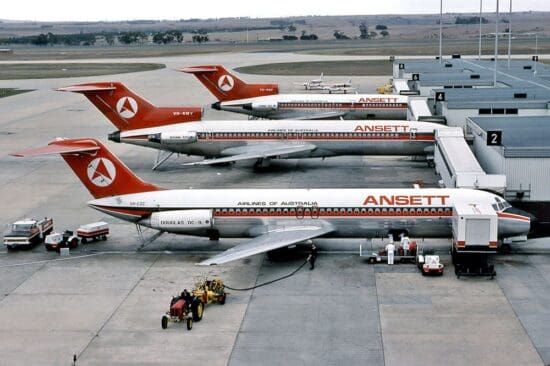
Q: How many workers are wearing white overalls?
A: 2